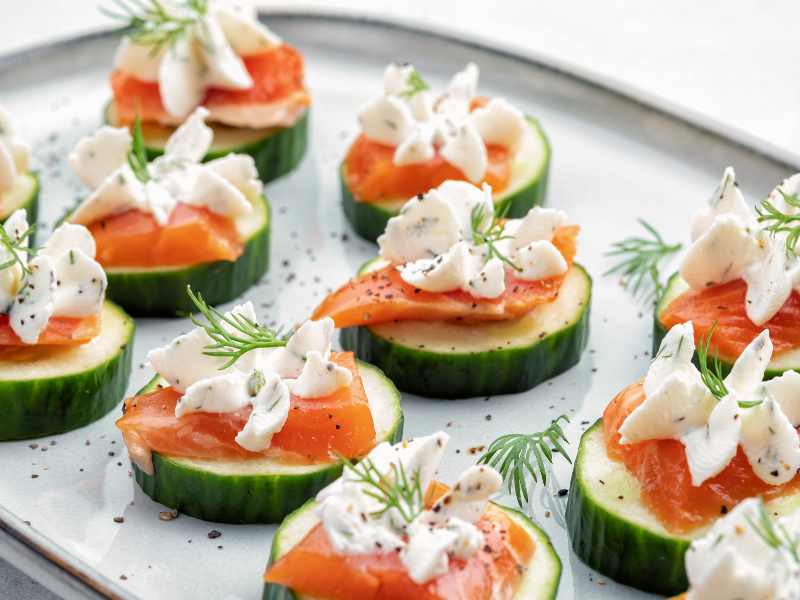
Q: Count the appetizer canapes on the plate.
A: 11